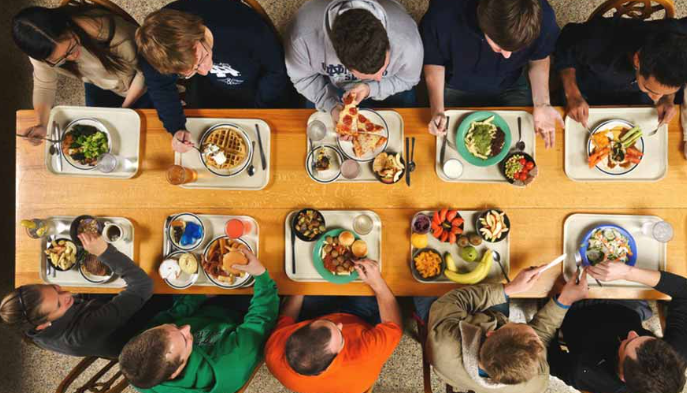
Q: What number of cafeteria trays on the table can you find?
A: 10